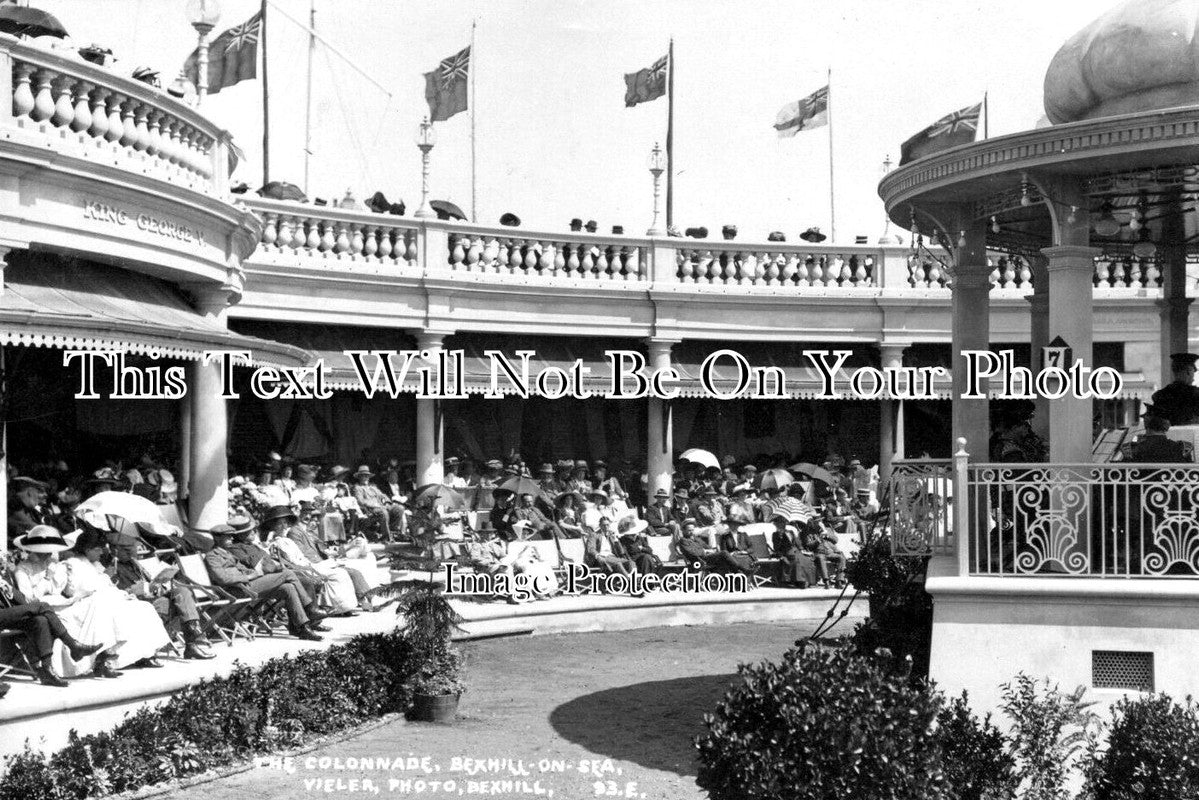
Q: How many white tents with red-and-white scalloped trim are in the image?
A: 0